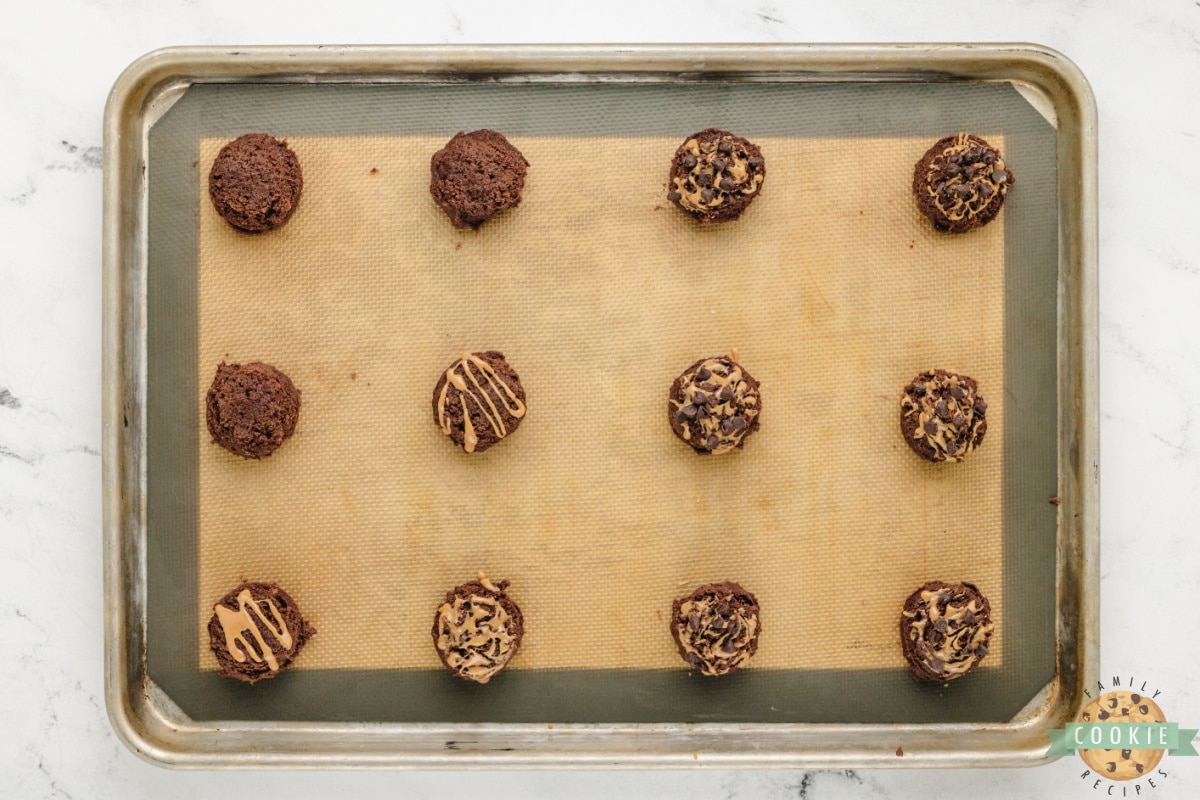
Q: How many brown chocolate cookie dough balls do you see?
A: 12